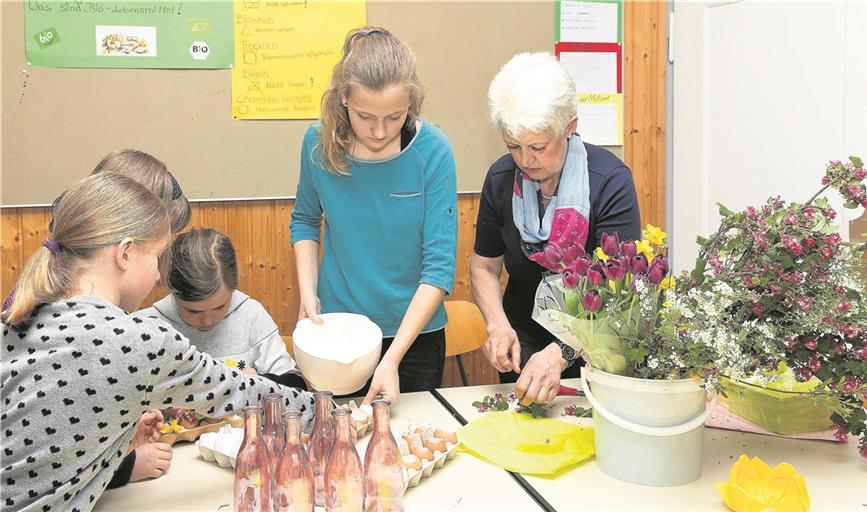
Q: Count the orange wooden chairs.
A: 2